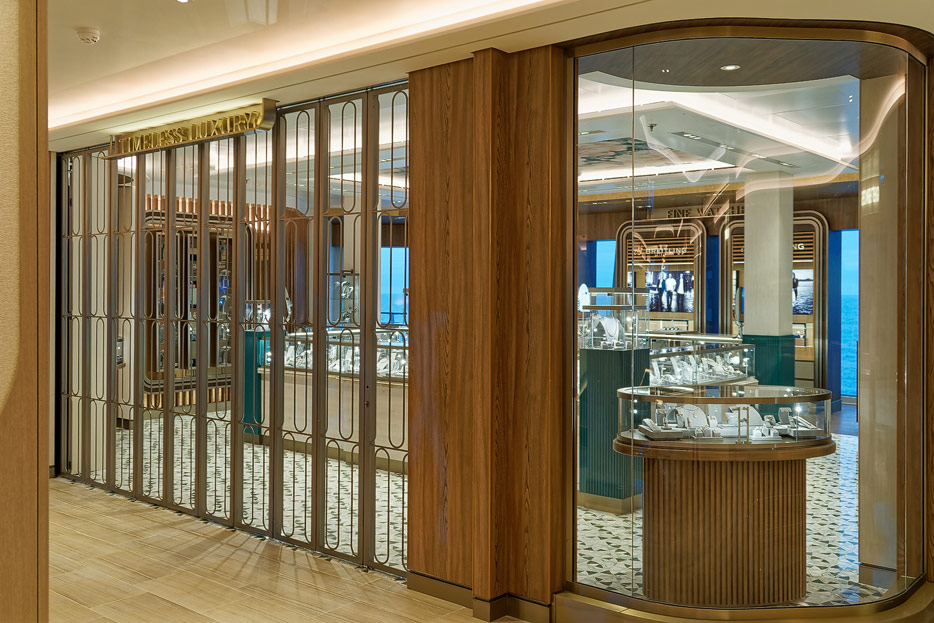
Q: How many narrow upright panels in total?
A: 10